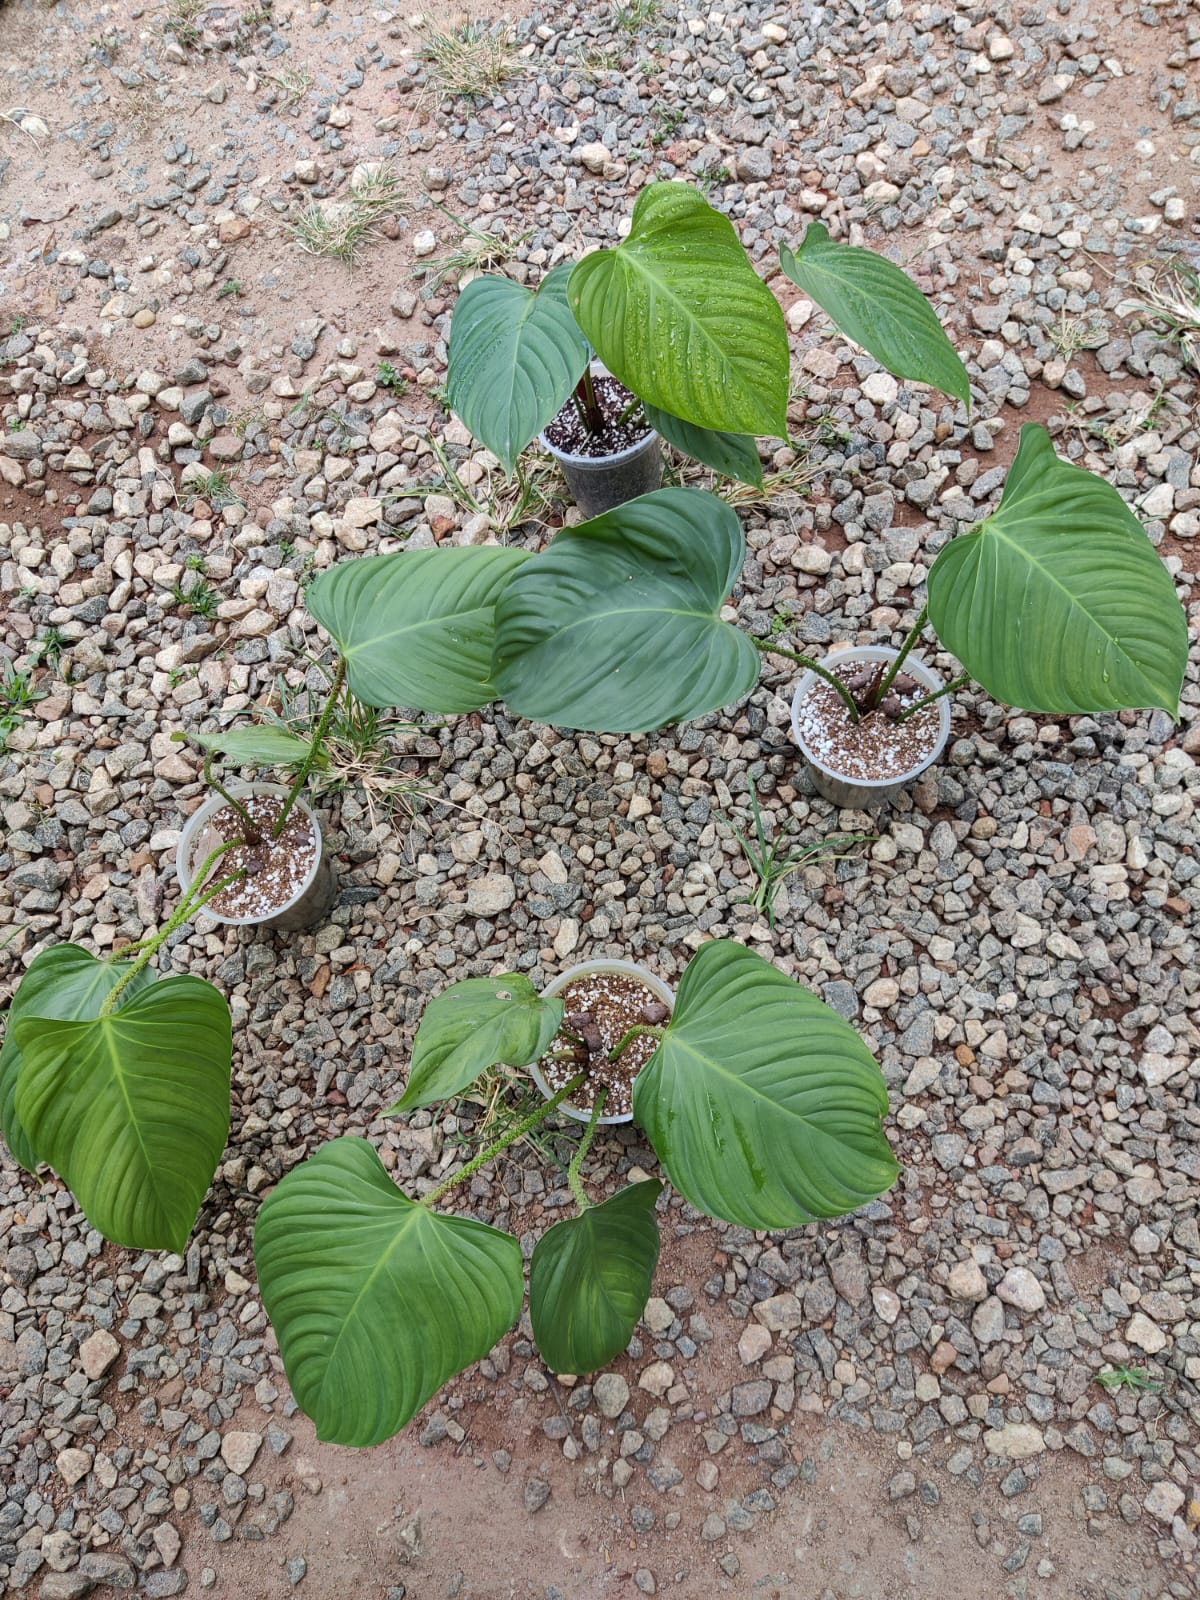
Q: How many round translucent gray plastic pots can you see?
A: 4